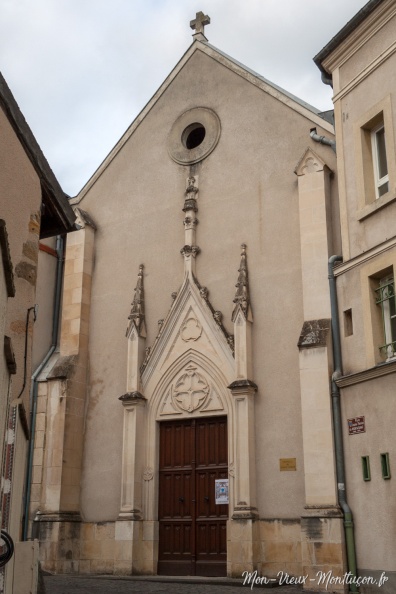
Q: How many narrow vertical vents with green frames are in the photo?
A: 2